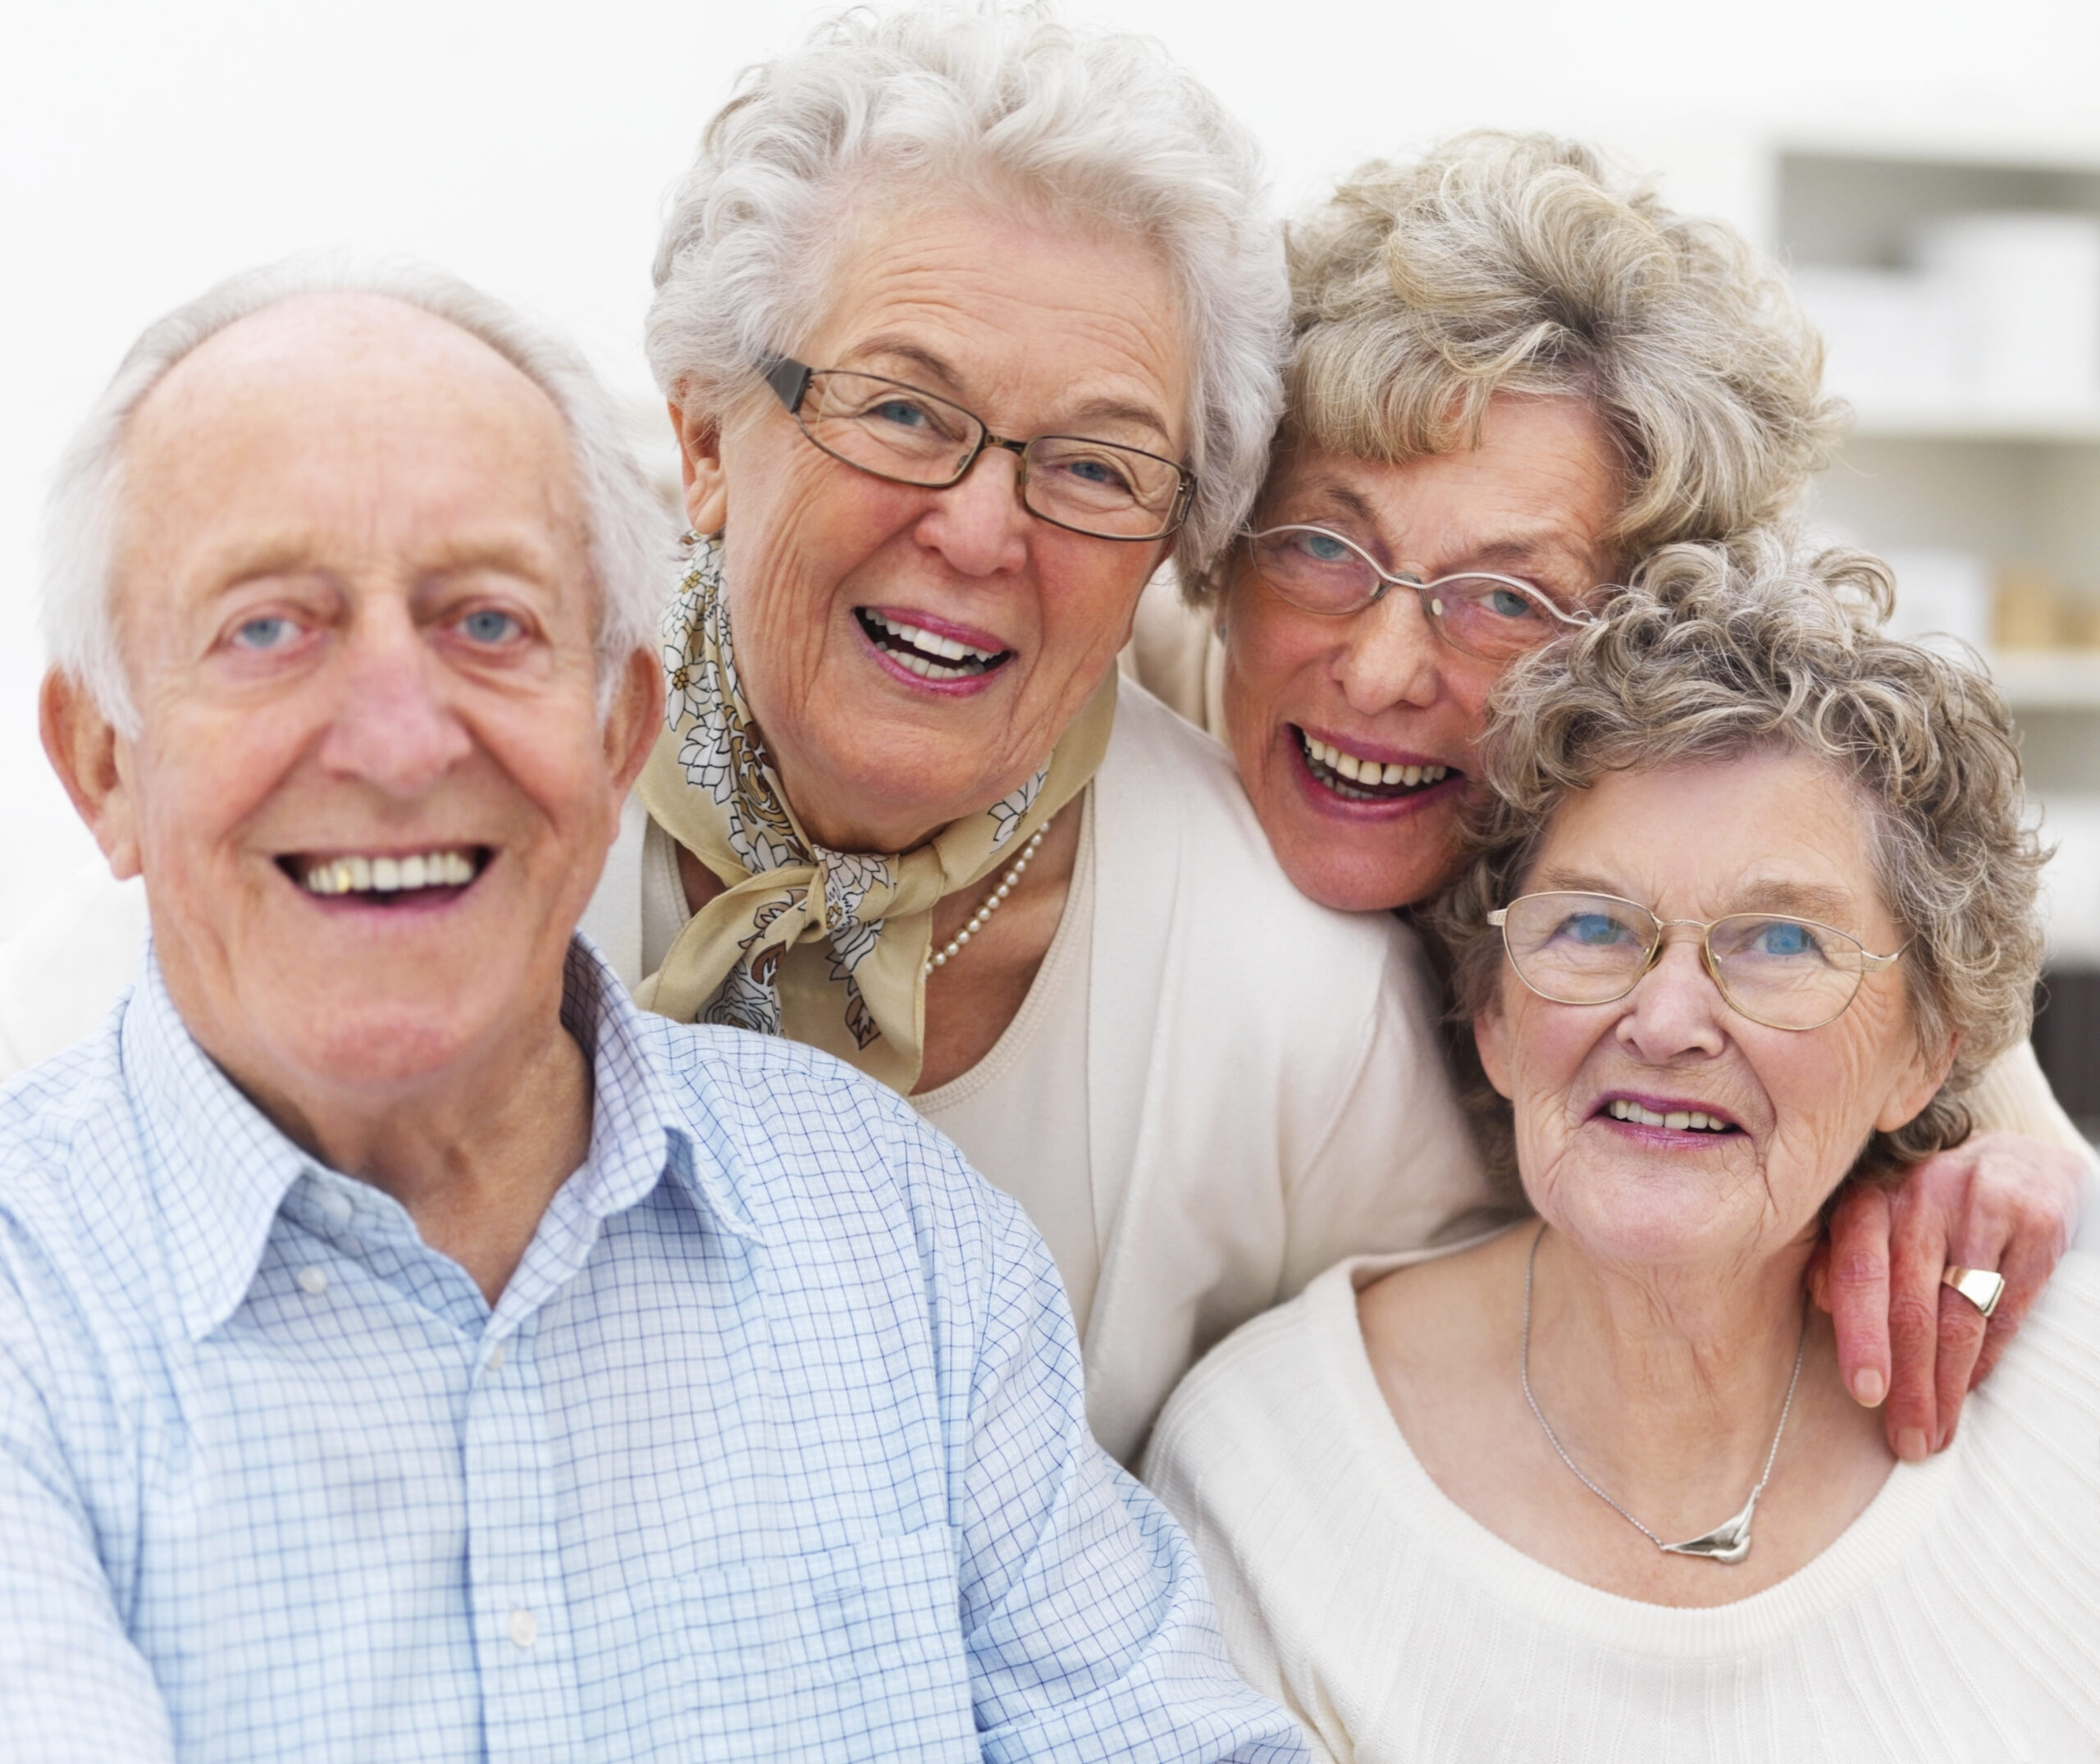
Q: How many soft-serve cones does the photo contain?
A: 0